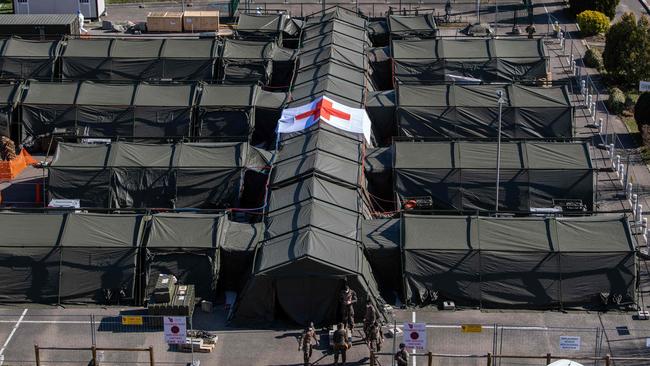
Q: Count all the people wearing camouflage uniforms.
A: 6